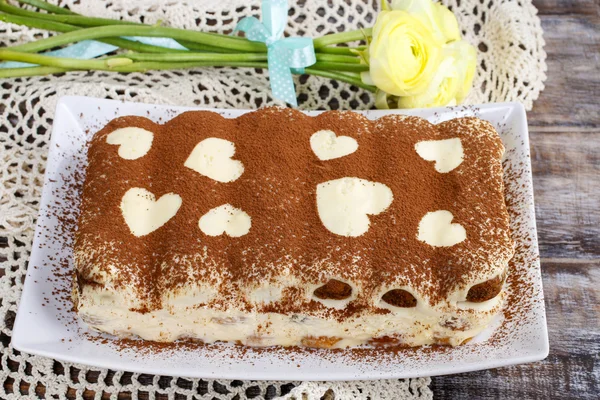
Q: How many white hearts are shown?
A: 8